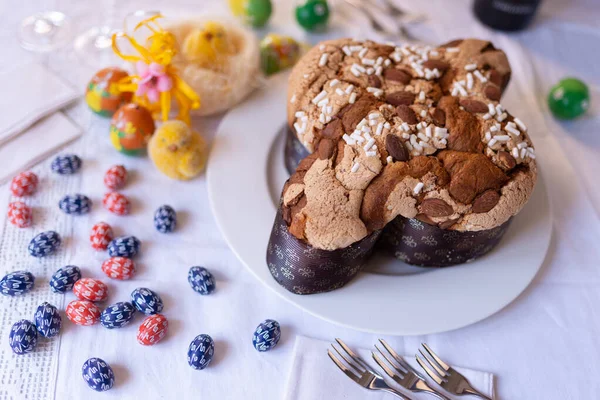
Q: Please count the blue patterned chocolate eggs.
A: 15